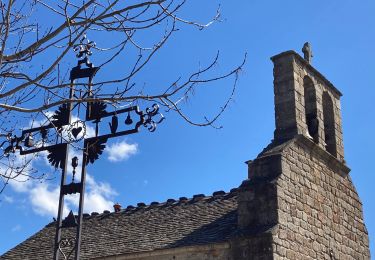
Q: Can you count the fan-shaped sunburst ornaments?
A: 4